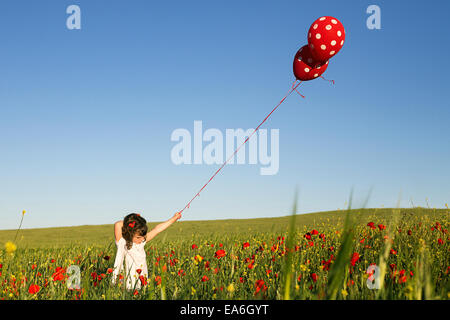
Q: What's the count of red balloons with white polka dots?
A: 2